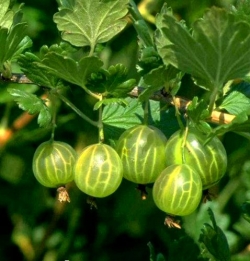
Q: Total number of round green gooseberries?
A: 5